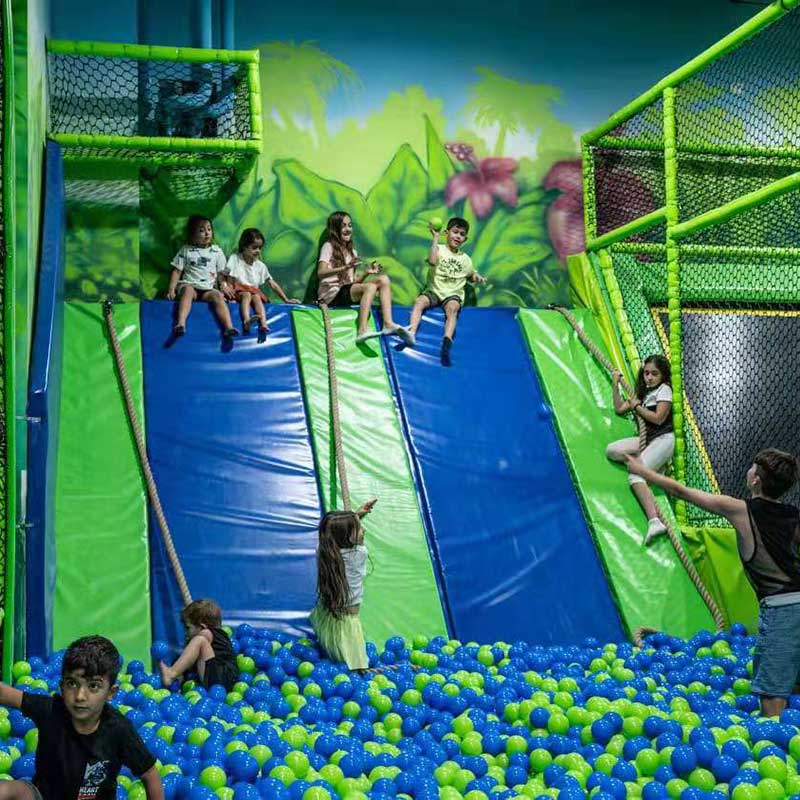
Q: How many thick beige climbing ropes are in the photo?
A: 3